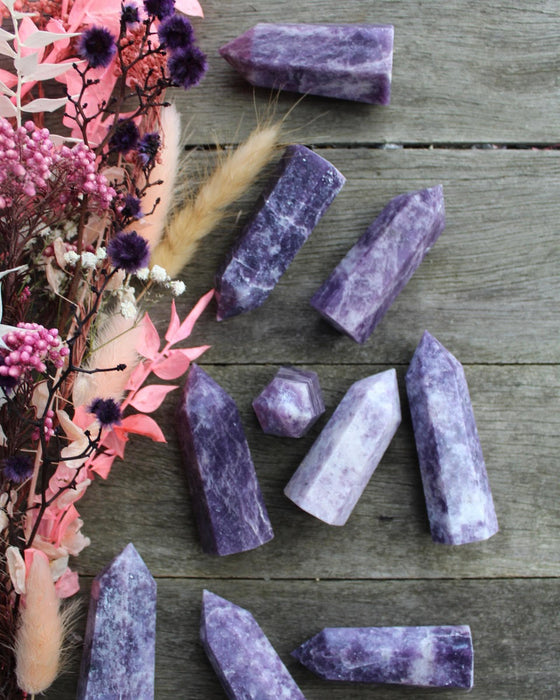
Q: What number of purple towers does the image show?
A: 10